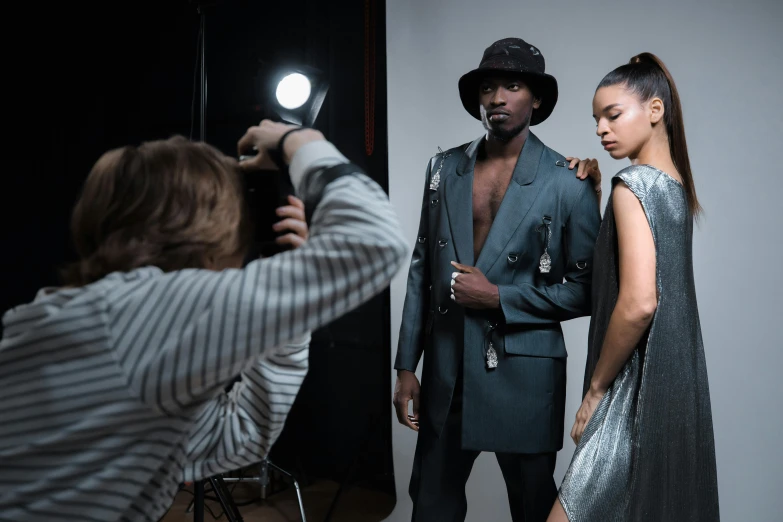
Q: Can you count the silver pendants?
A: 3